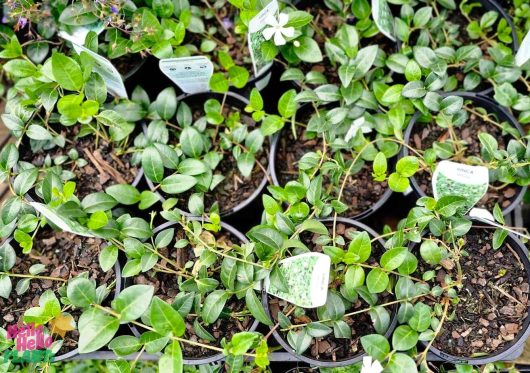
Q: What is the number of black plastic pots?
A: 12